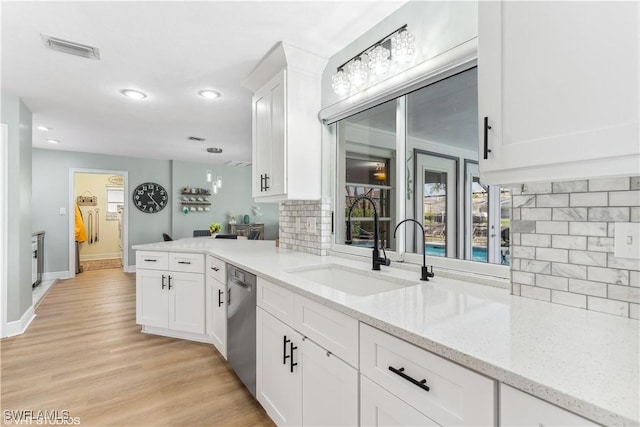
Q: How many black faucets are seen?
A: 2